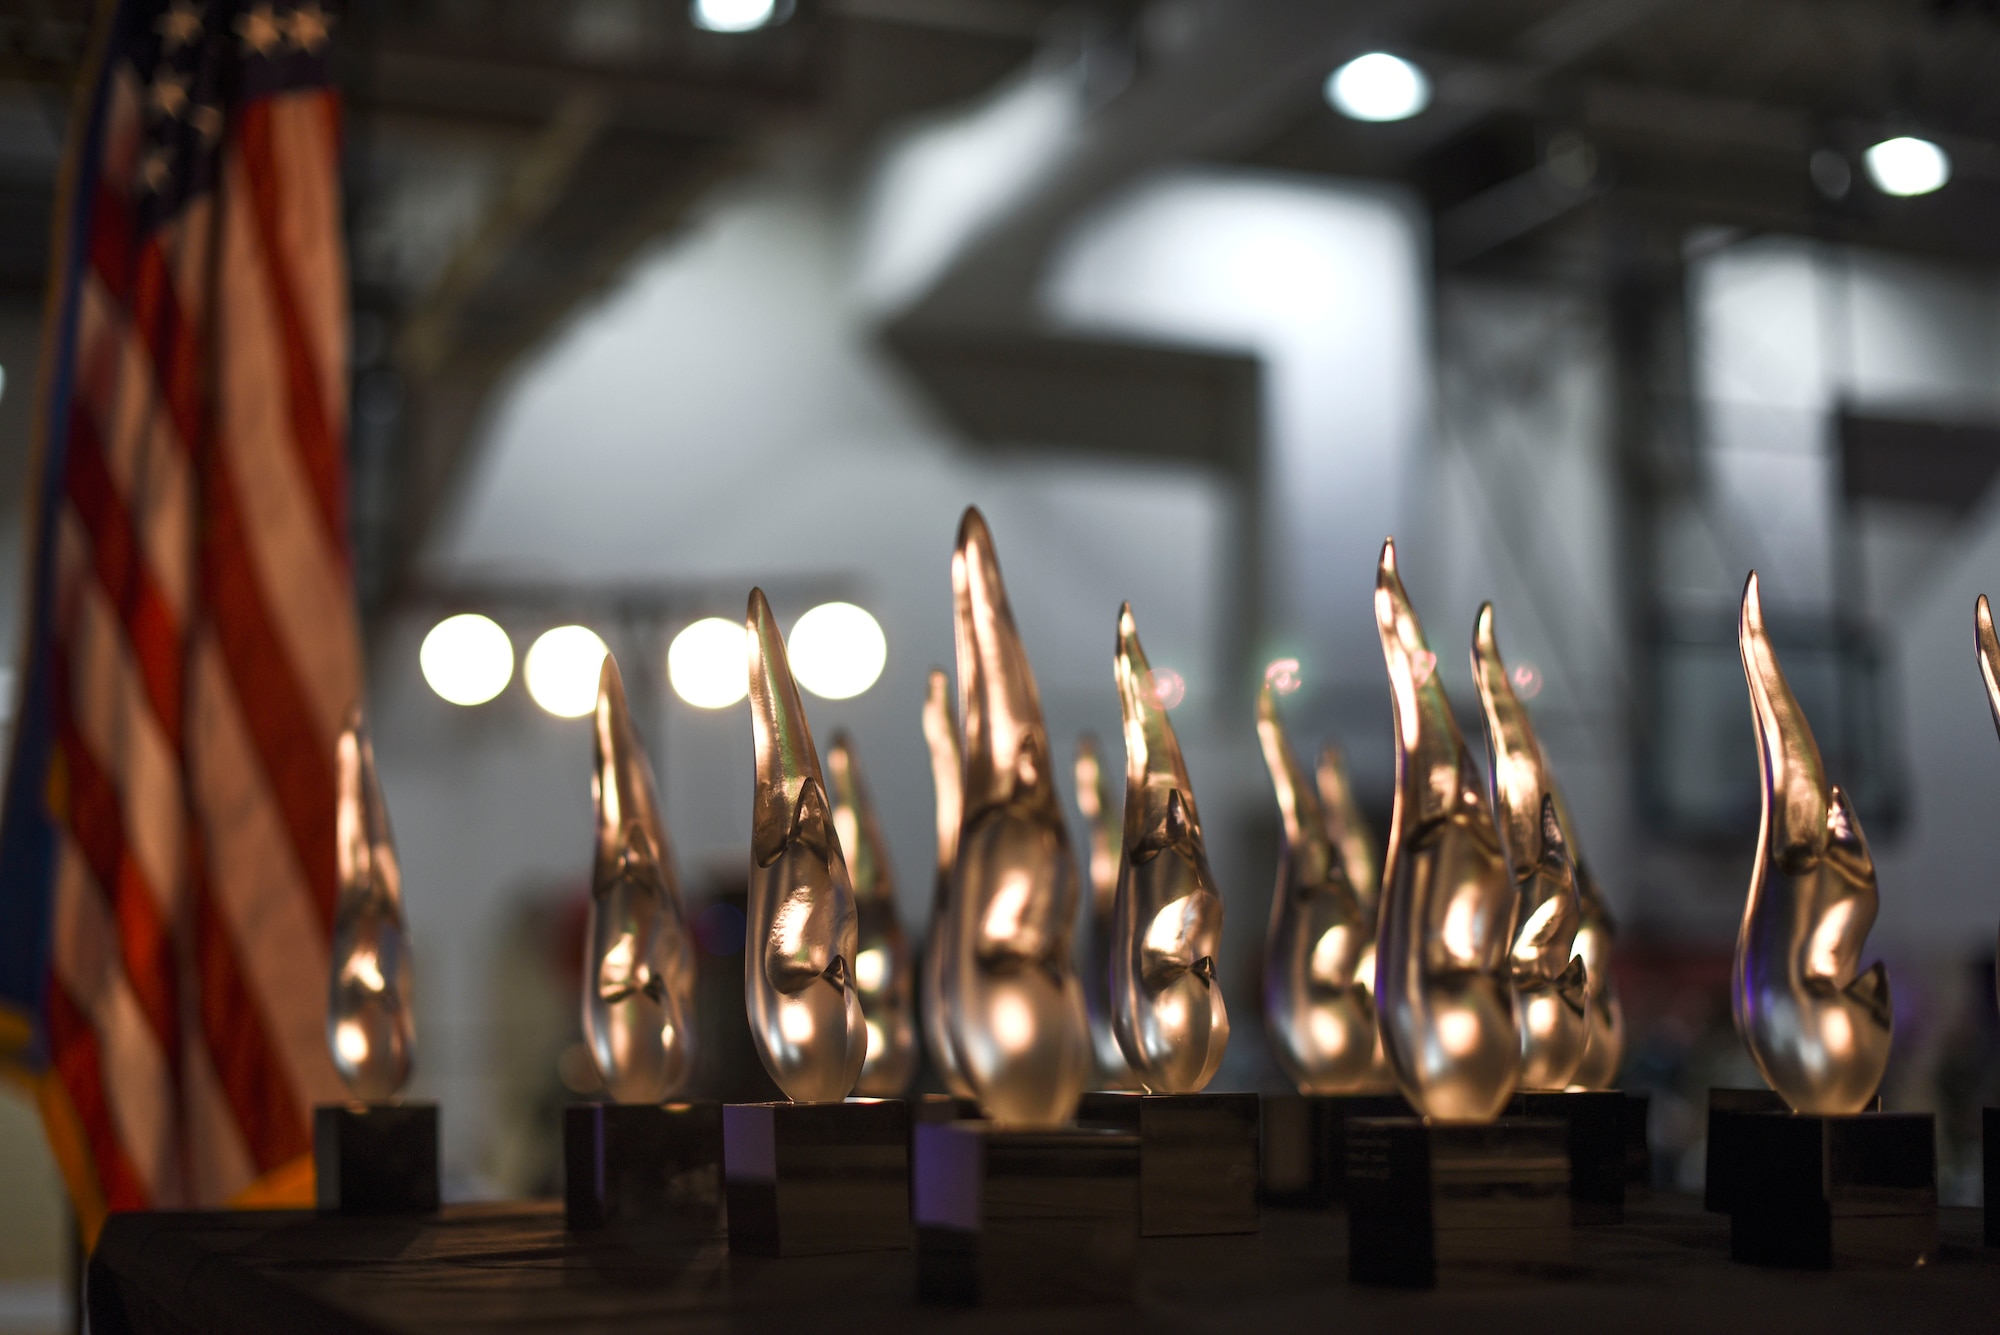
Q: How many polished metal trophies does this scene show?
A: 15